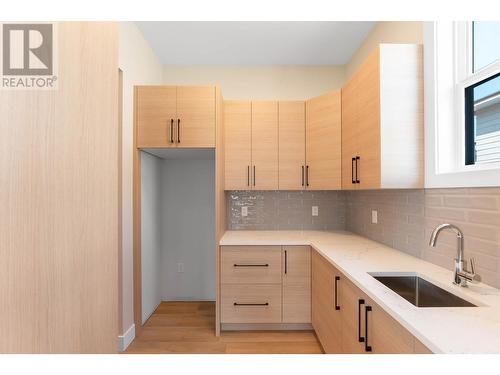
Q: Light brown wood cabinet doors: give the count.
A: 12